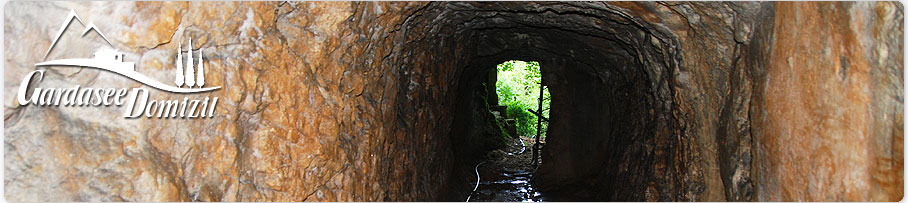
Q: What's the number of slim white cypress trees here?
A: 3